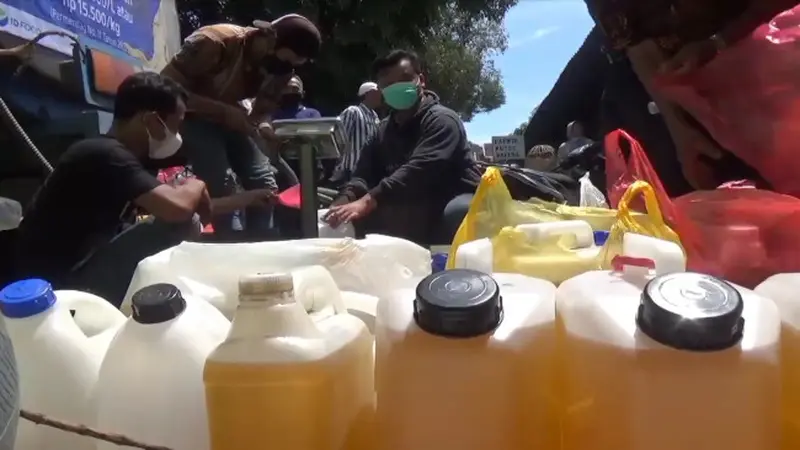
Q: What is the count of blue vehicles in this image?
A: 1